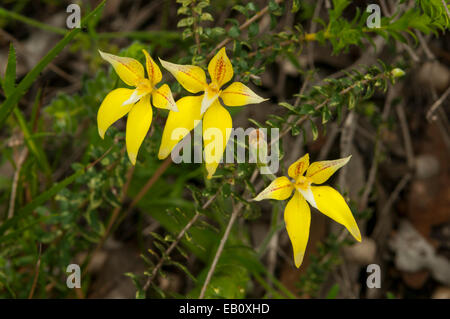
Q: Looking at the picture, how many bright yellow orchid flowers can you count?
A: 3